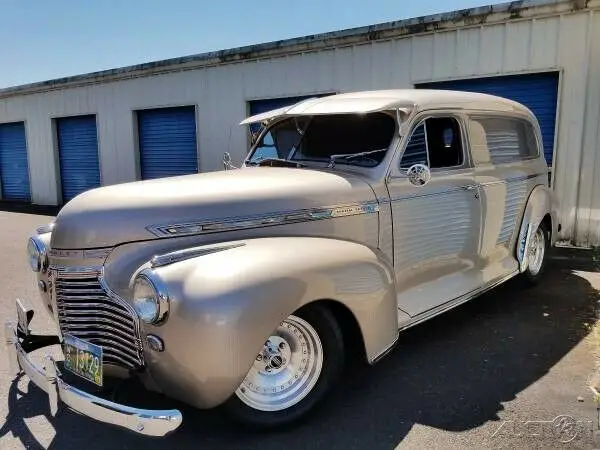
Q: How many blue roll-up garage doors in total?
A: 5